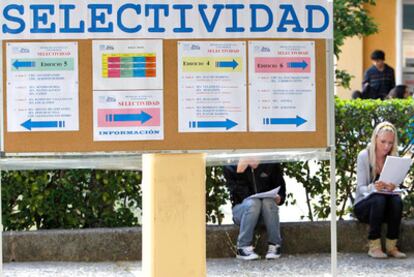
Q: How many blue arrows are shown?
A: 7